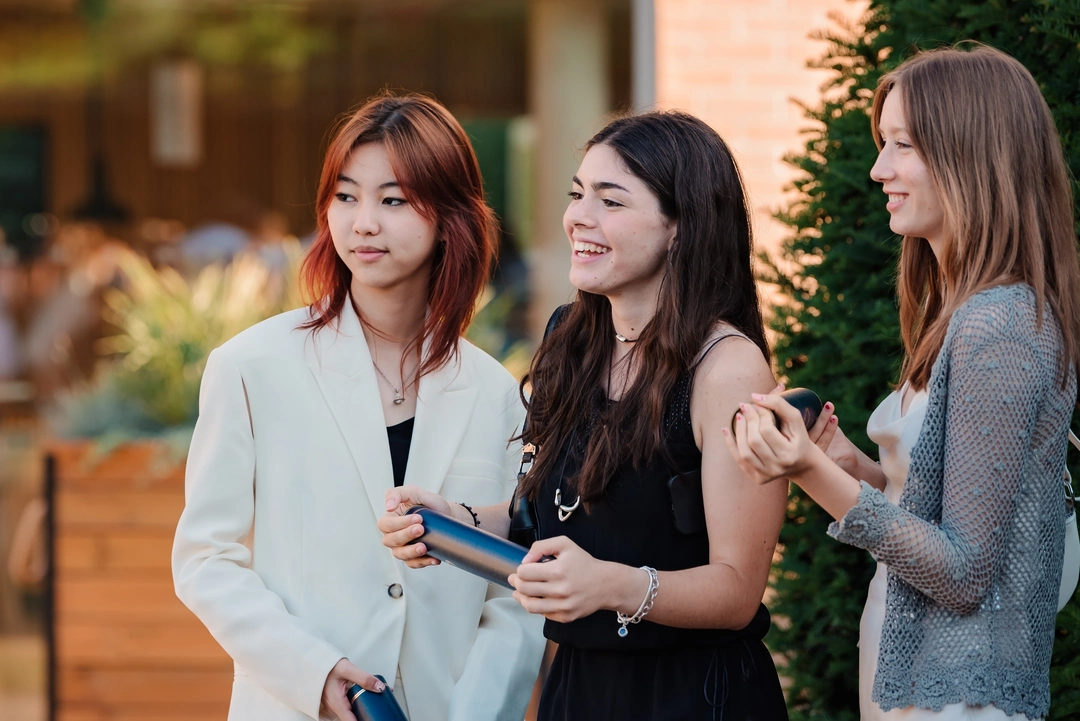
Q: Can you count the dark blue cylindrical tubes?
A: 3